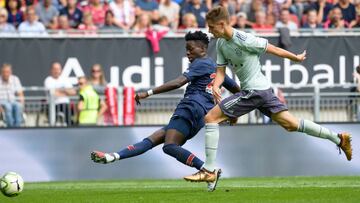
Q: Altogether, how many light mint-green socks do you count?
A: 2